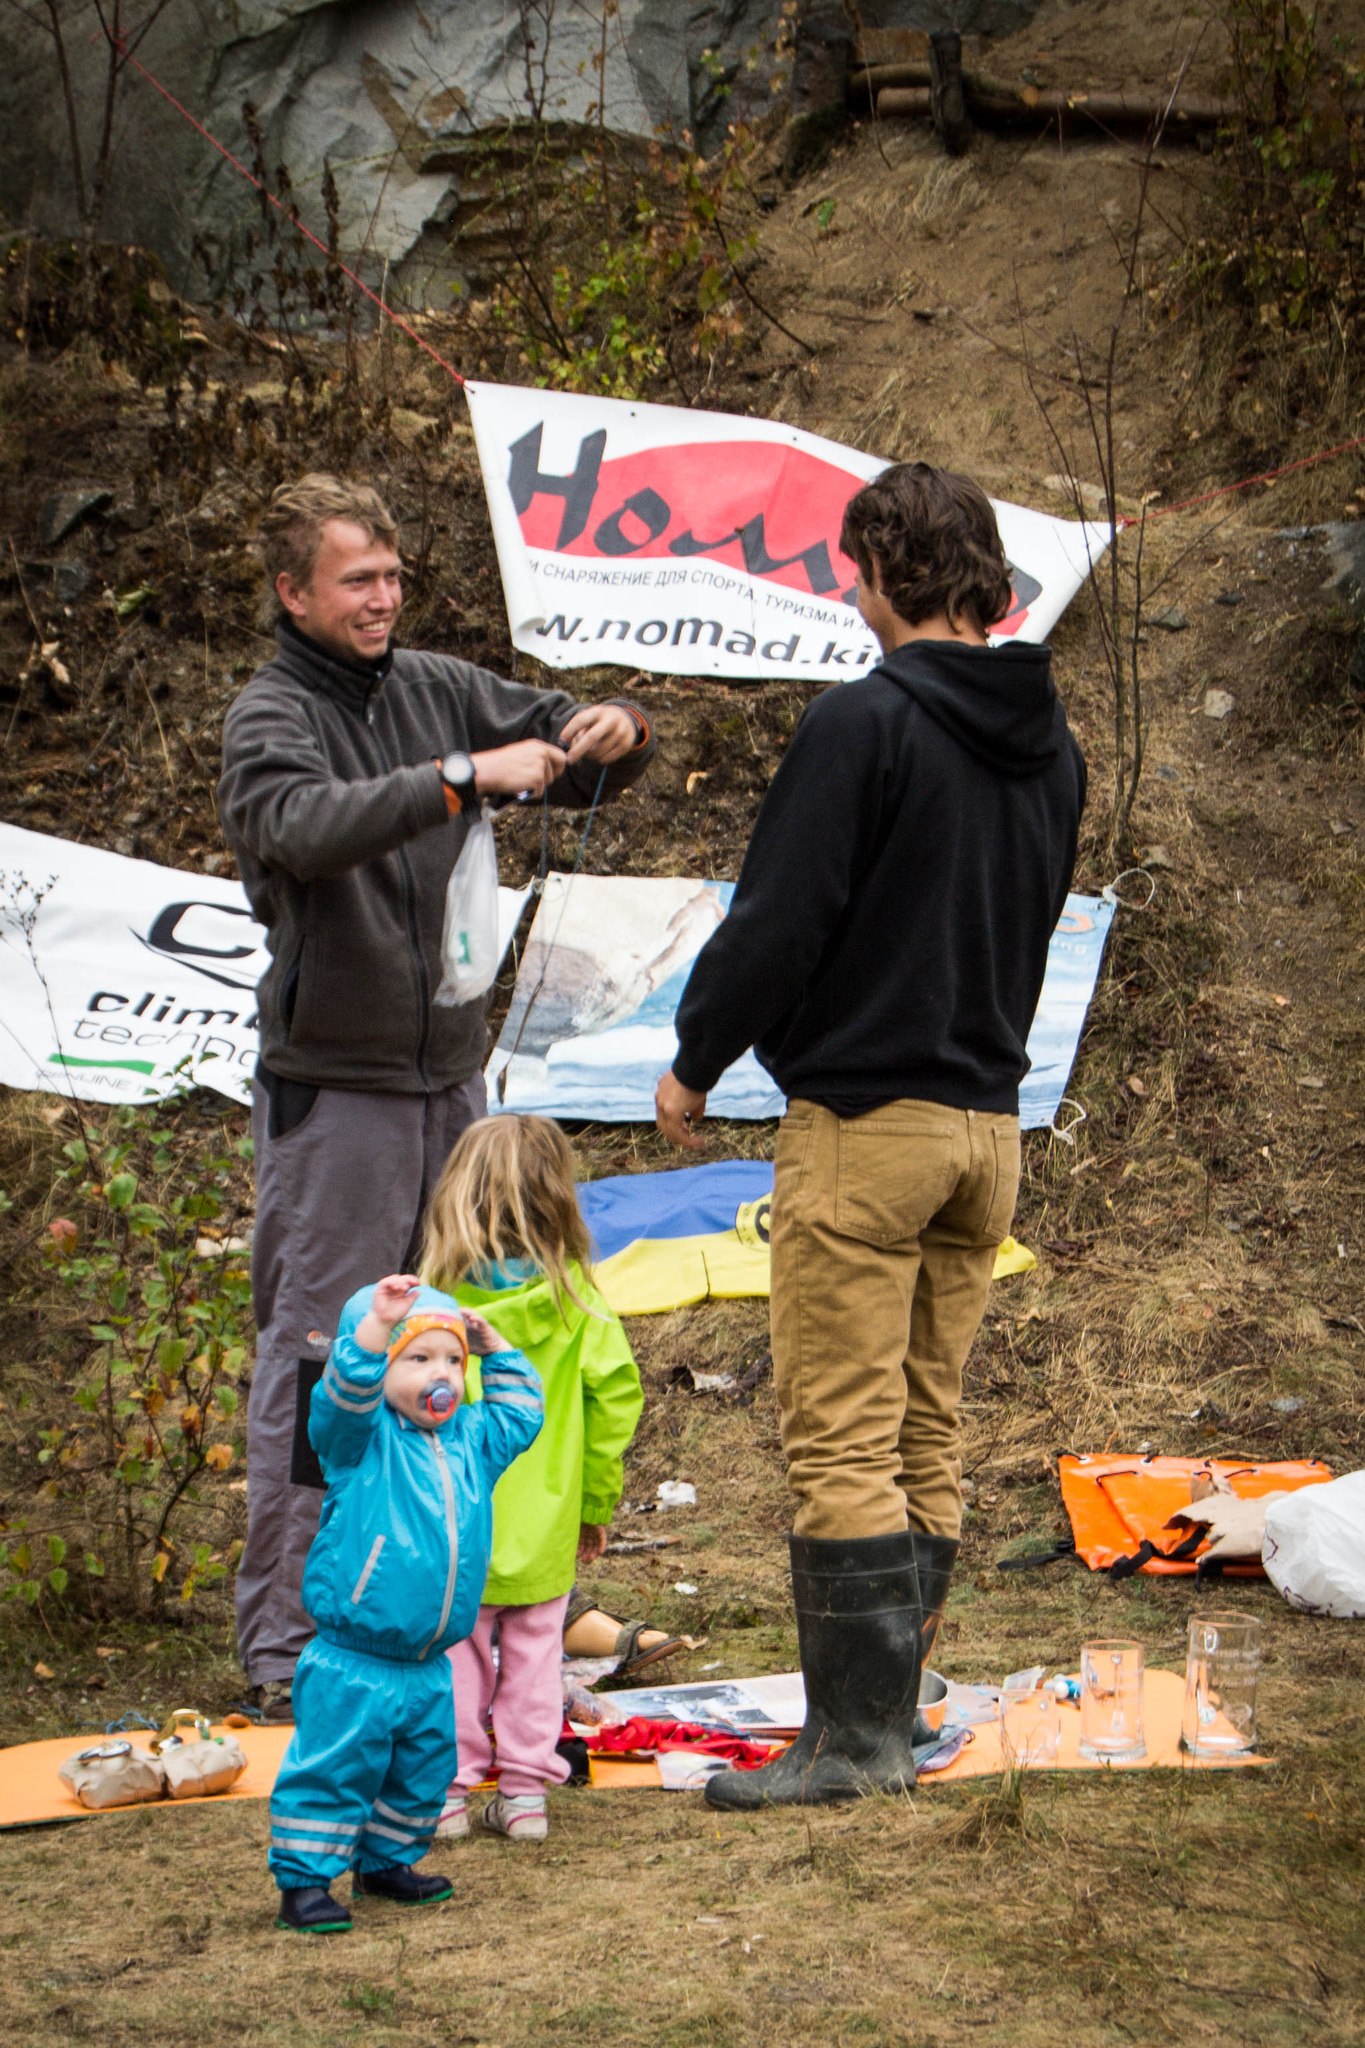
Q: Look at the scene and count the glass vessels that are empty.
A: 3